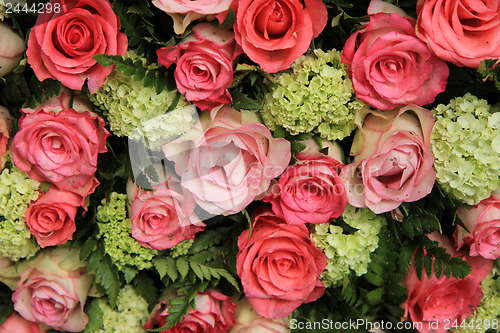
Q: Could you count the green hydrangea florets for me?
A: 8